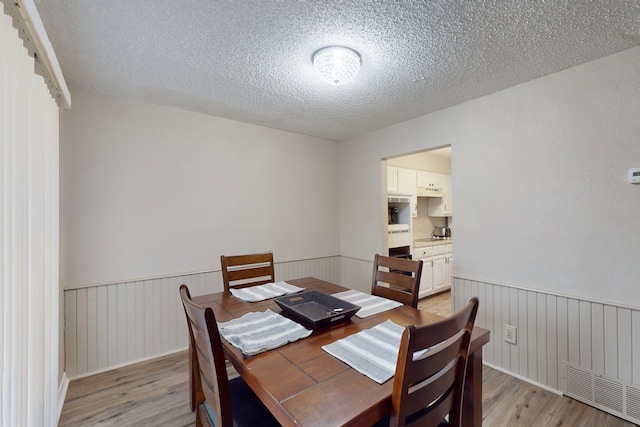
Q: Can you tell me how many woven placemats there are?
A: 4